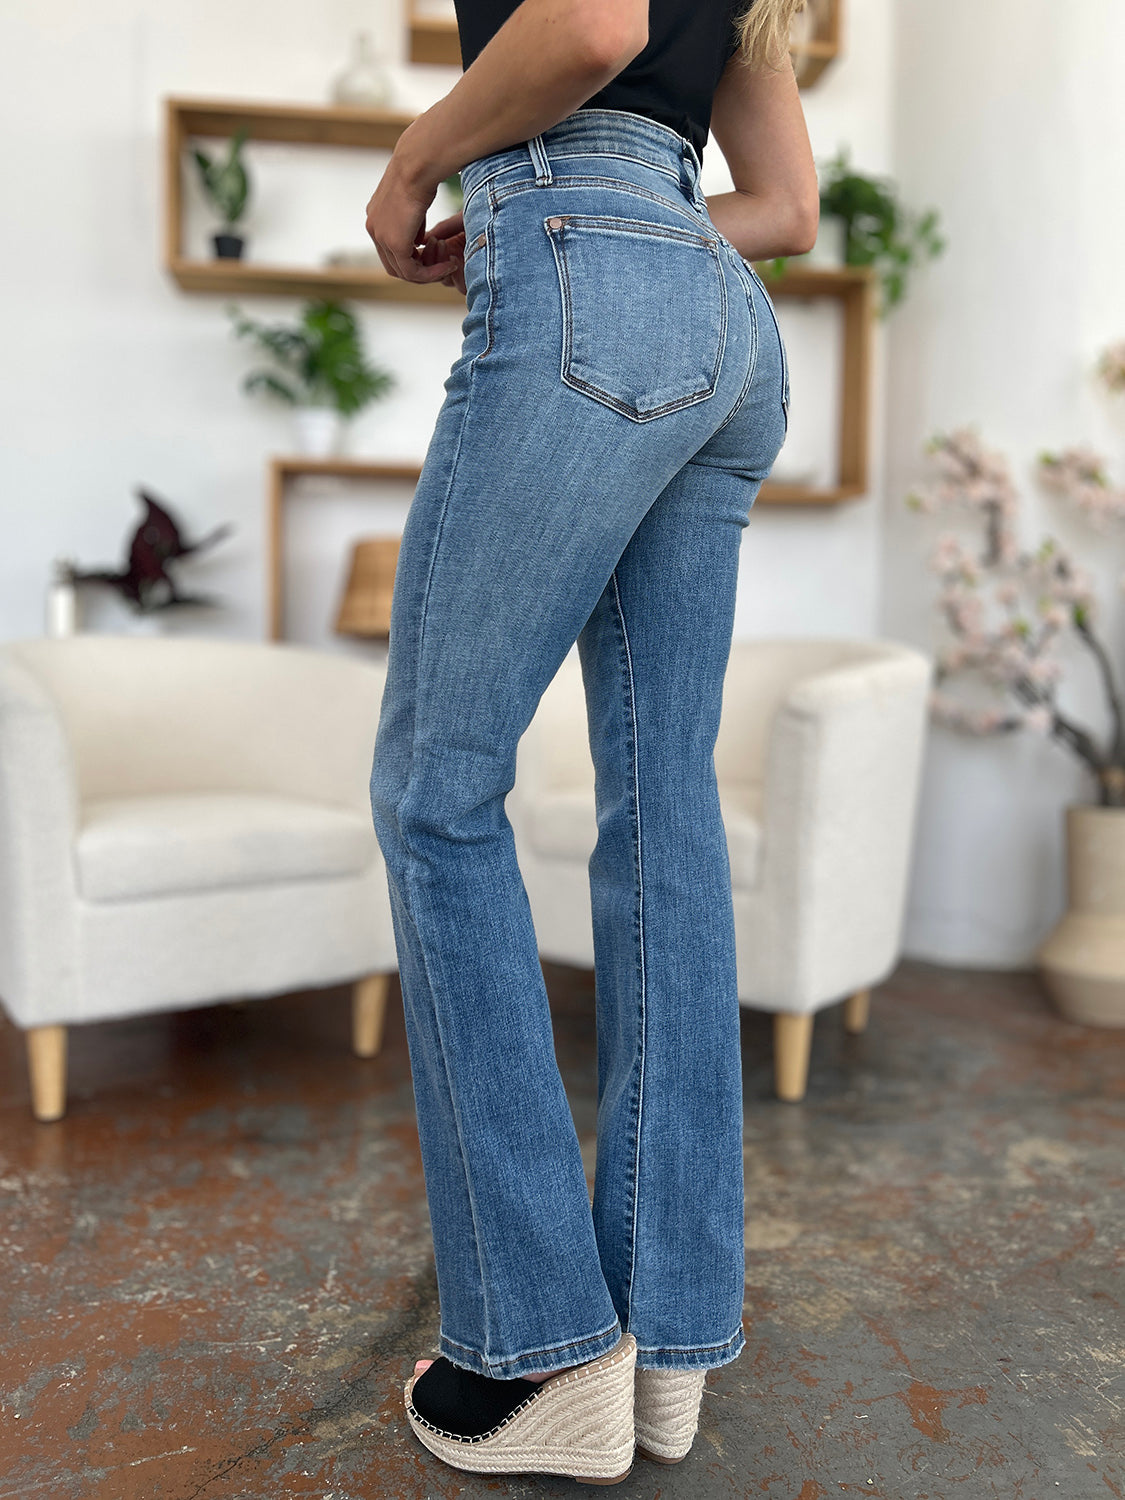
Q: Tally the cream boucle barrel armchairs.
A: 2